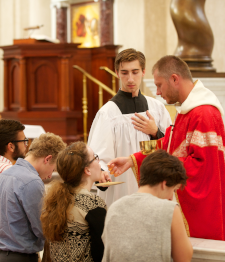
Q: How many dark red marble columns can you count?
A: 2